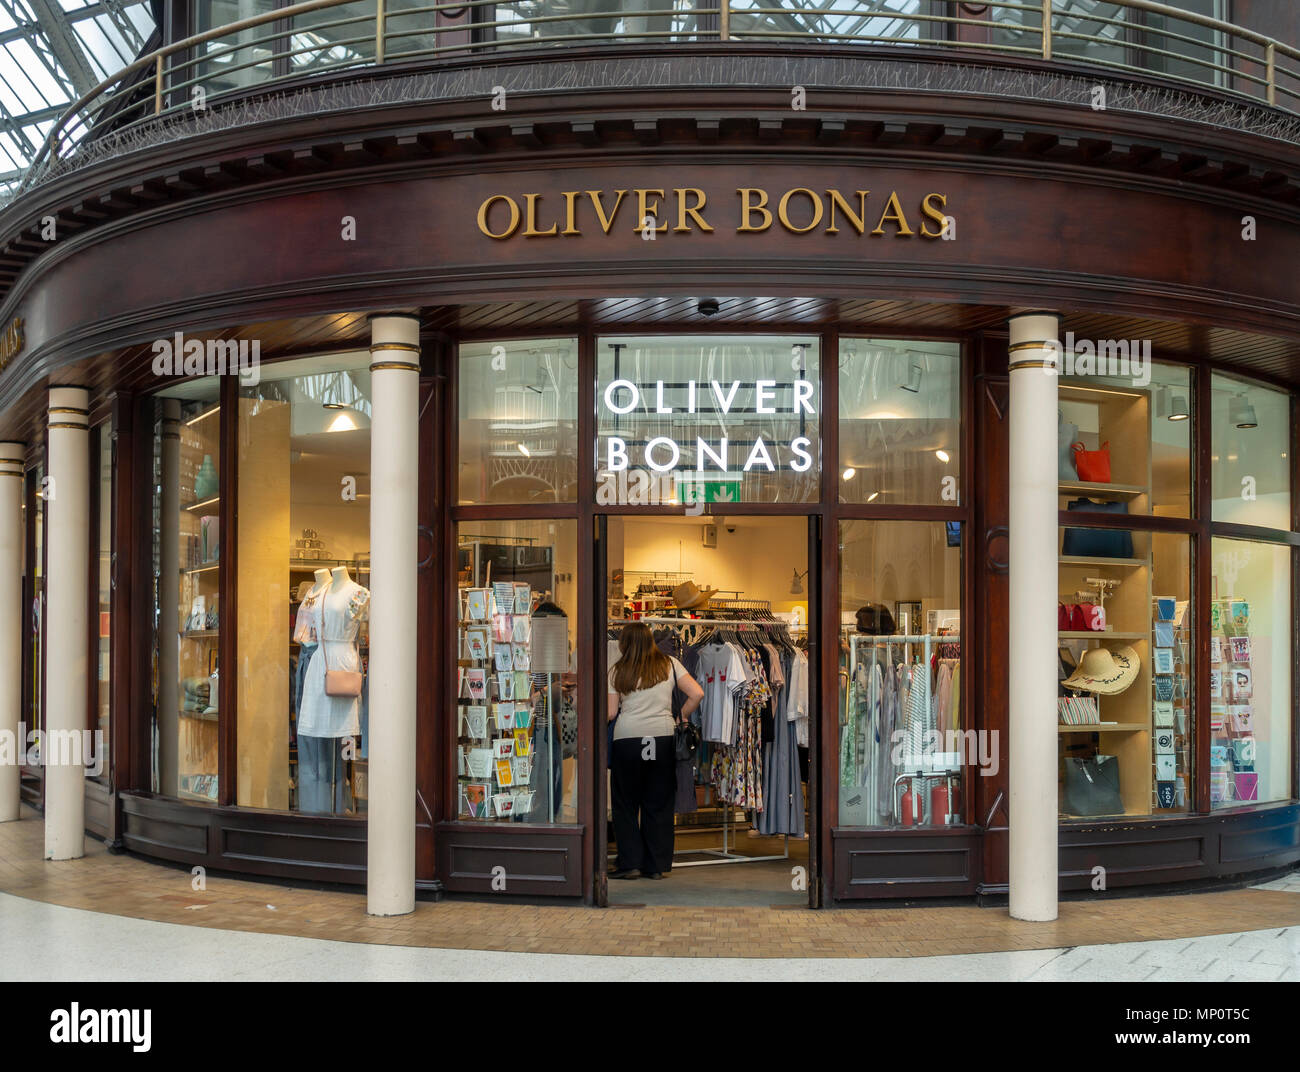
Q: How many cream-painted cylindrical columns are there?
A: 4